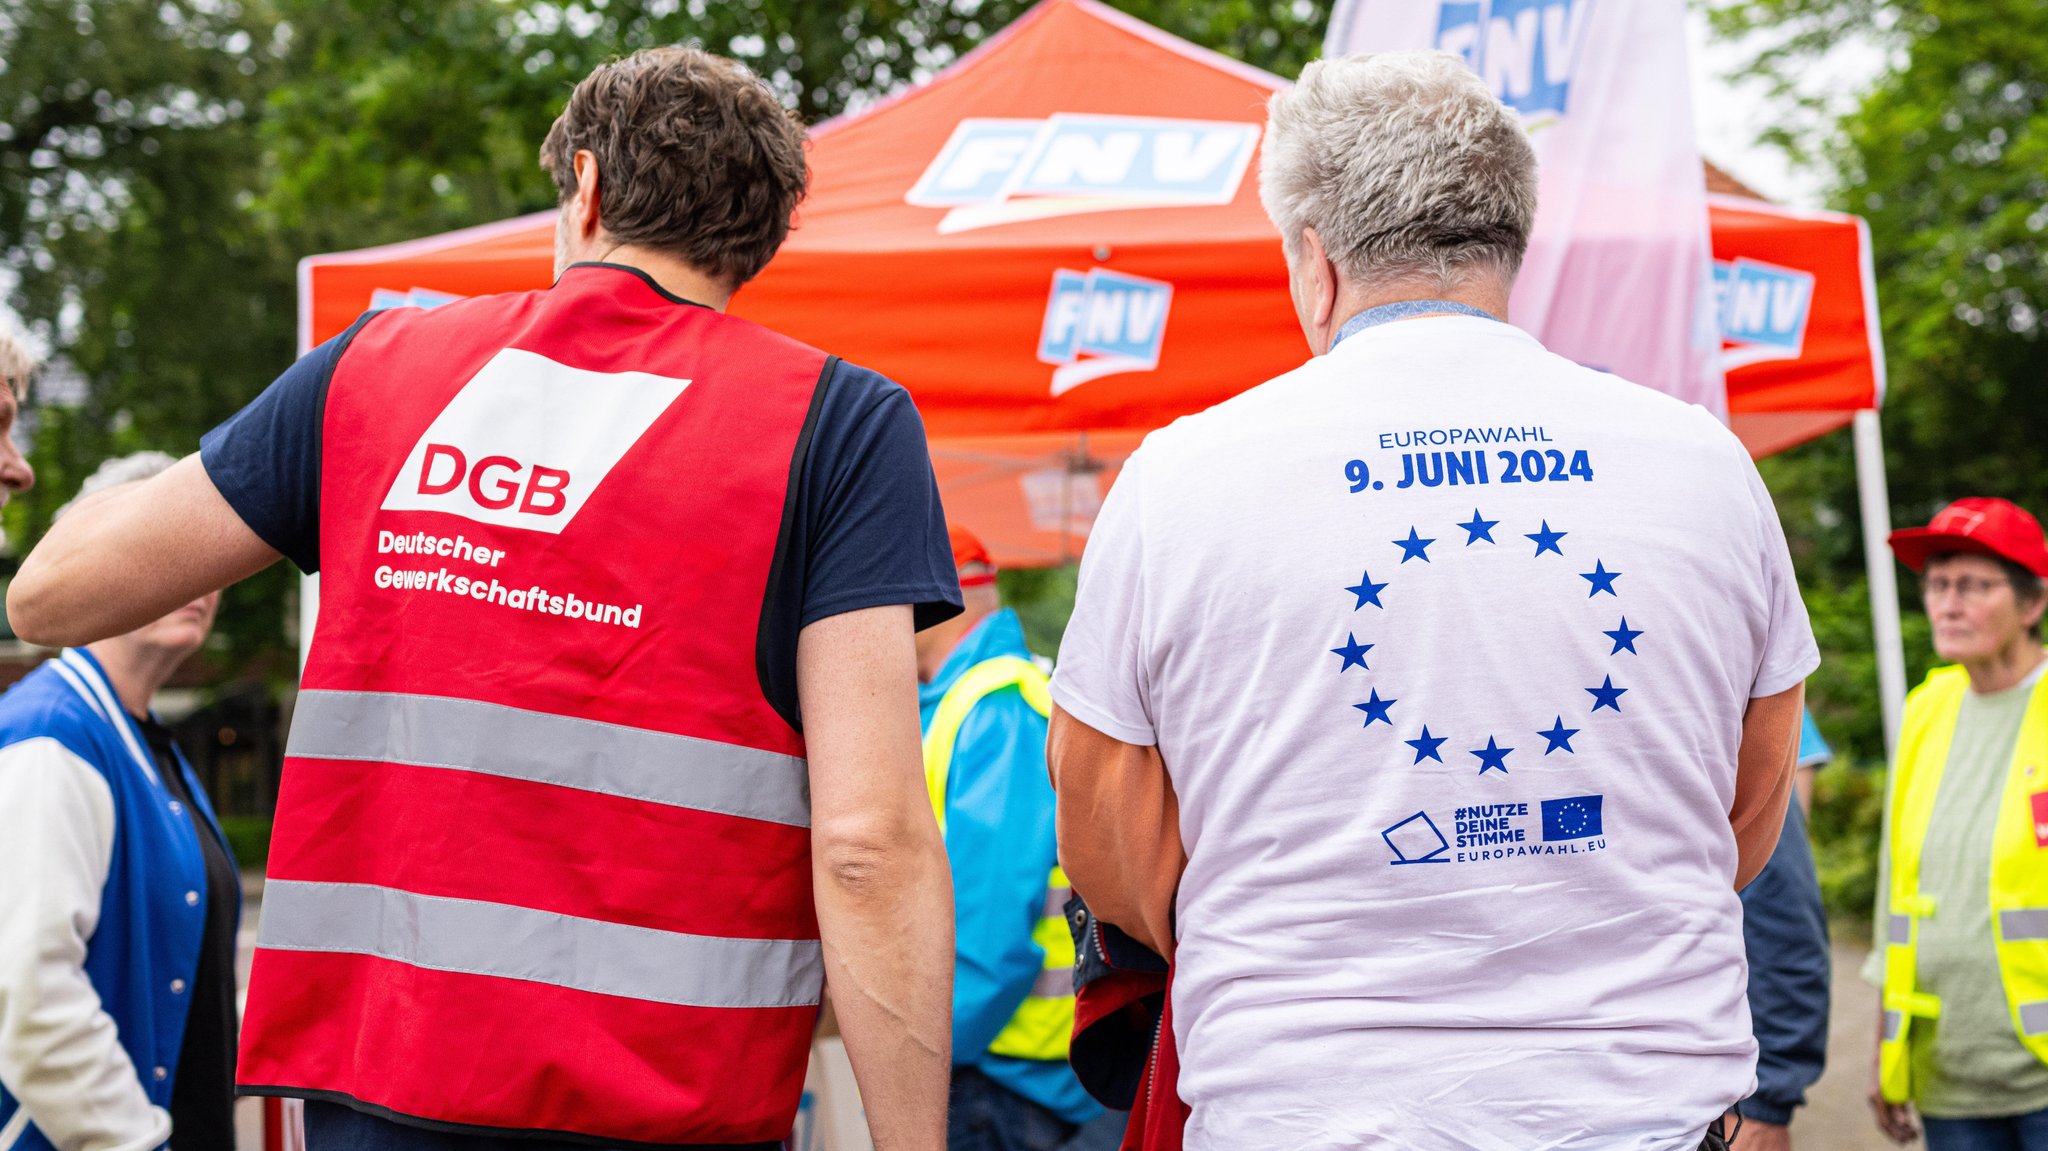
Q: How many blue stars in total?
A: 12